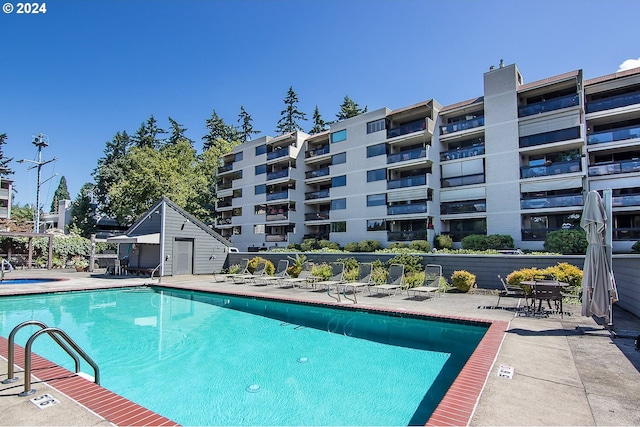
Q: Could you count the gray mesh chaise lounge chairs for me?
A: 8